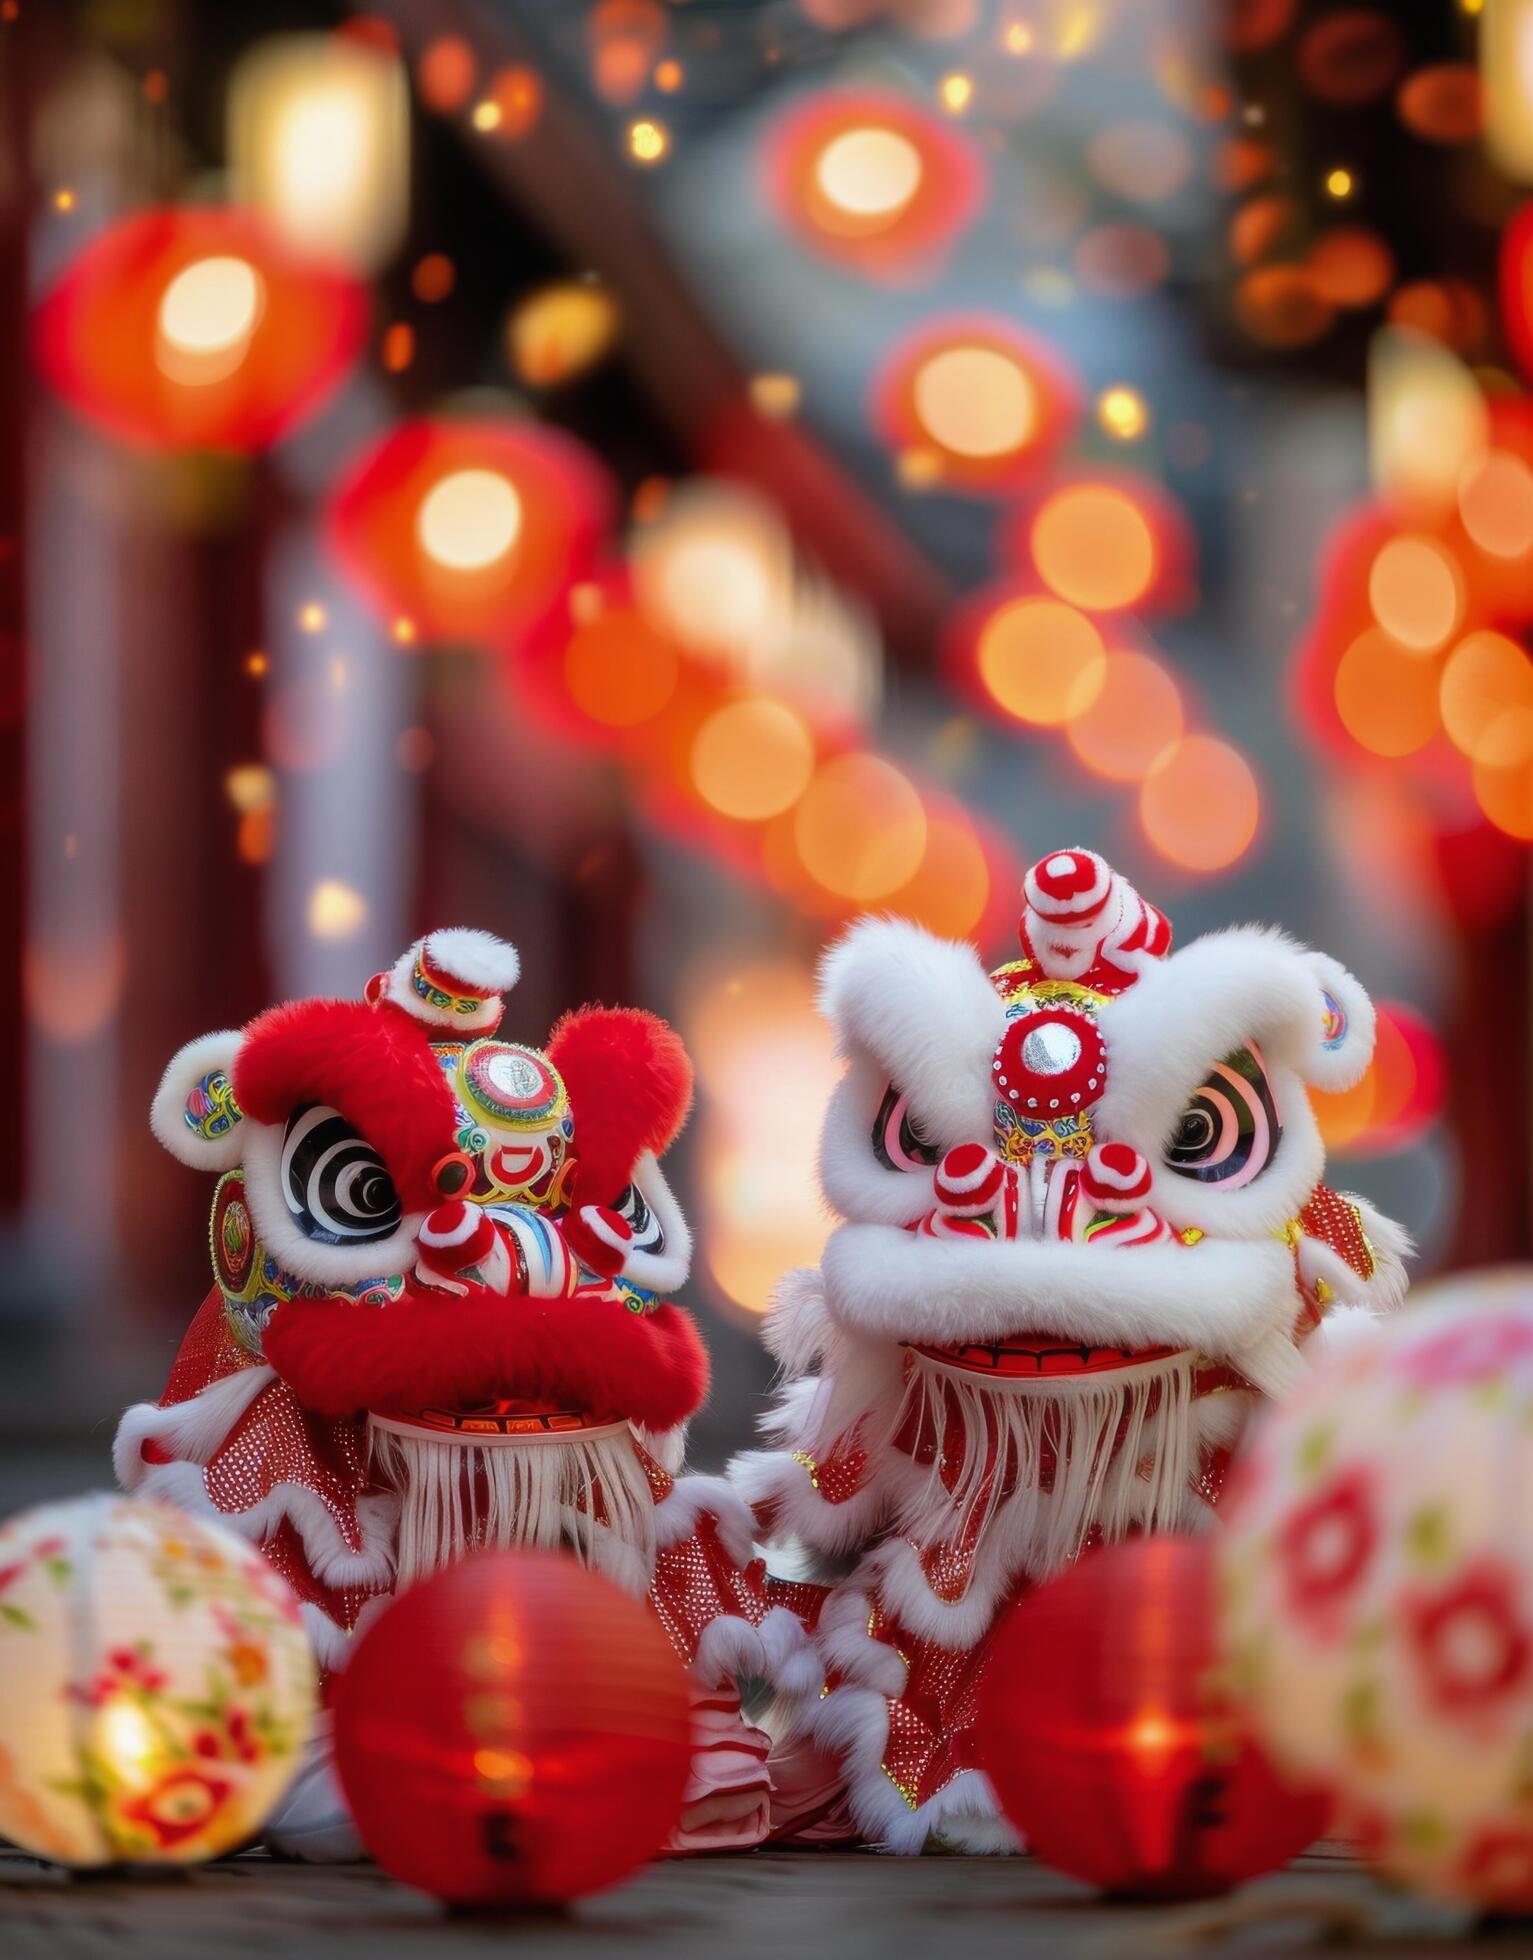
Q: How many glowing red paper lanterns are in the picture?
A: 2